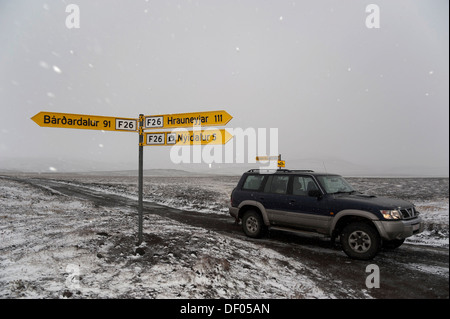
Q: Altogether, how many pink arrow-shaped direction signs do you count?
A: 0